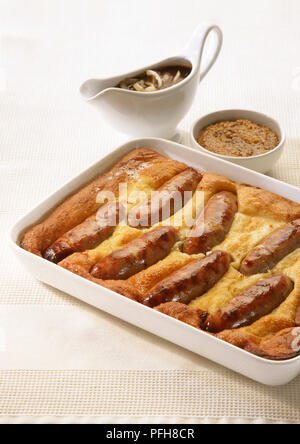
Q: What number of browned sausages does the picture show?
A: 7